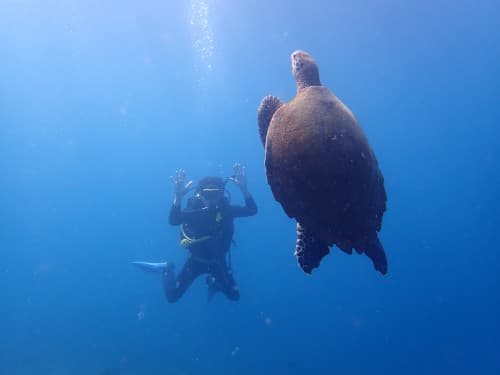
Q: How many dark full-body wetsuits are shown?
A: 1